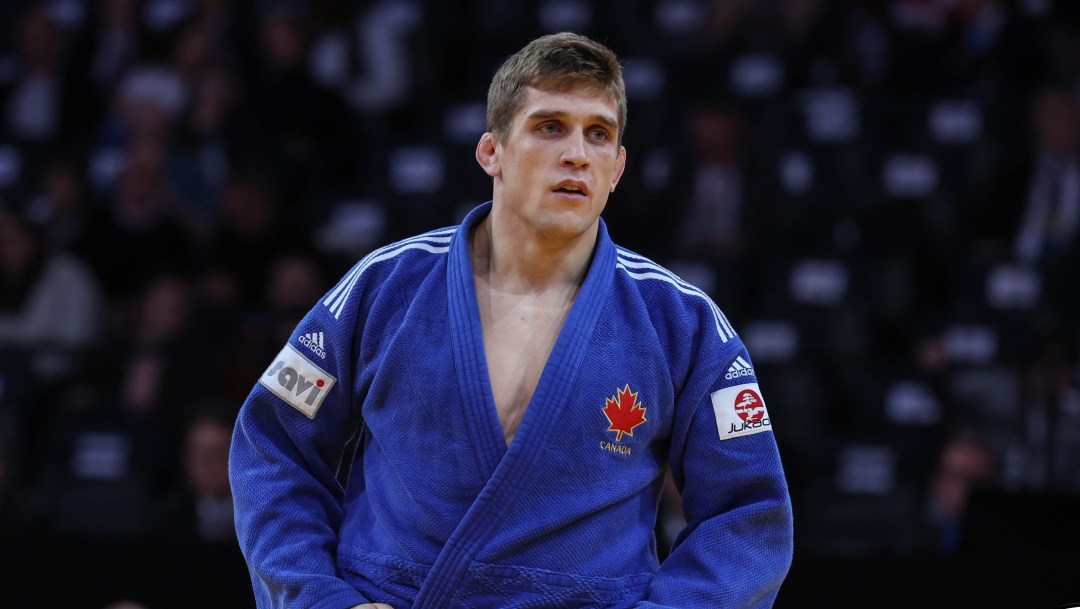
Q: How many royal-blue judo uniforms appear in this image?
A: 1